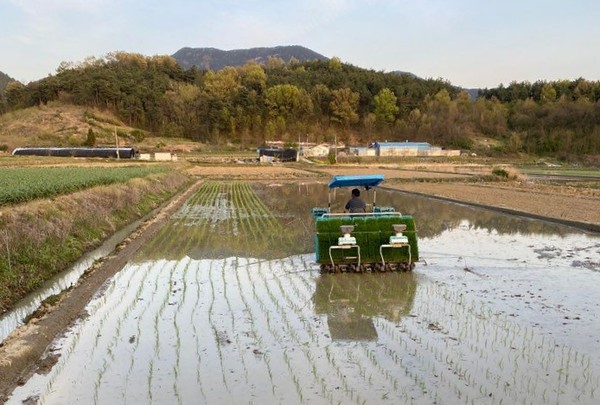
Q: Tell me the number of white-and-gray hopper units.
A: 2